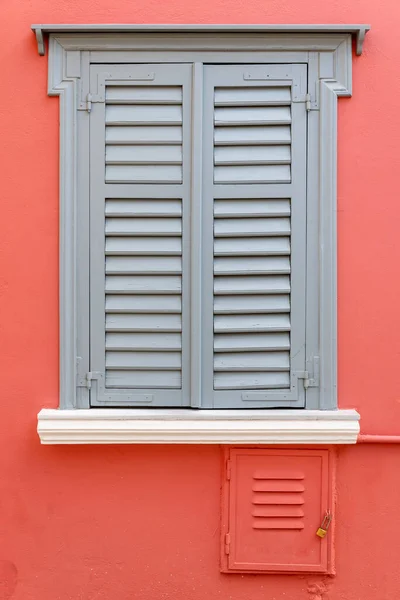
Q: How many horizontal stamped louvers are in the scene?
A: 5